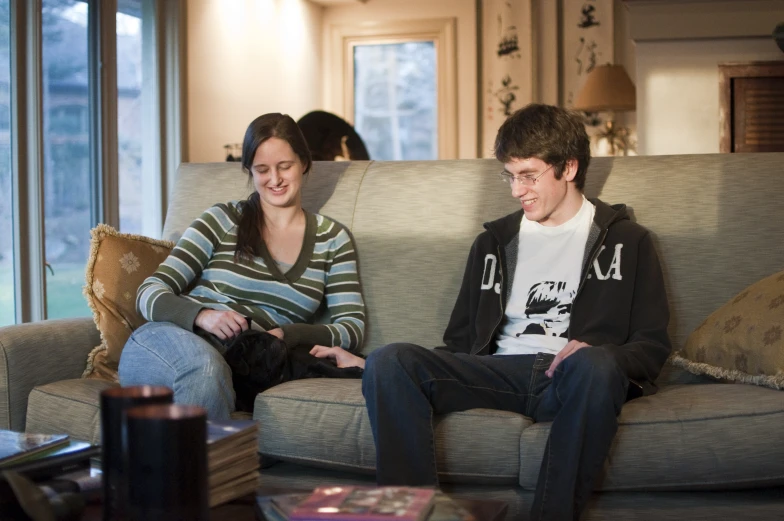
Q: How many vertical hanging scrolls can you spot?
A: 2